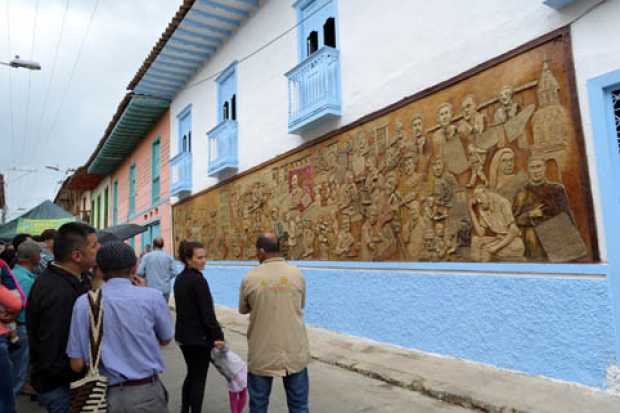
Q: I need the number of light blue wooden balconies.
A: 3